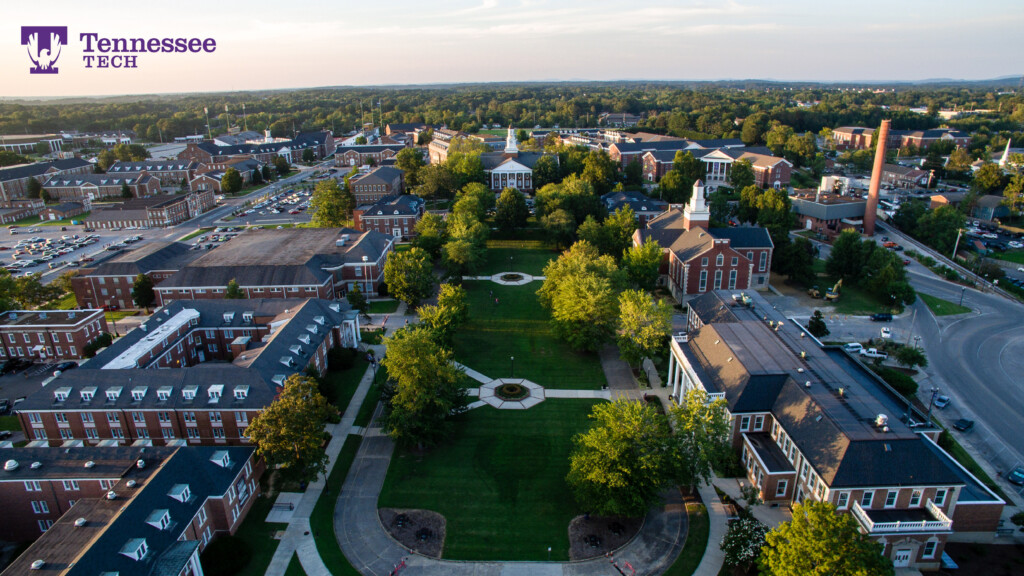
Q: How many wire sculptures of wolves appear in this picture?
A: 0